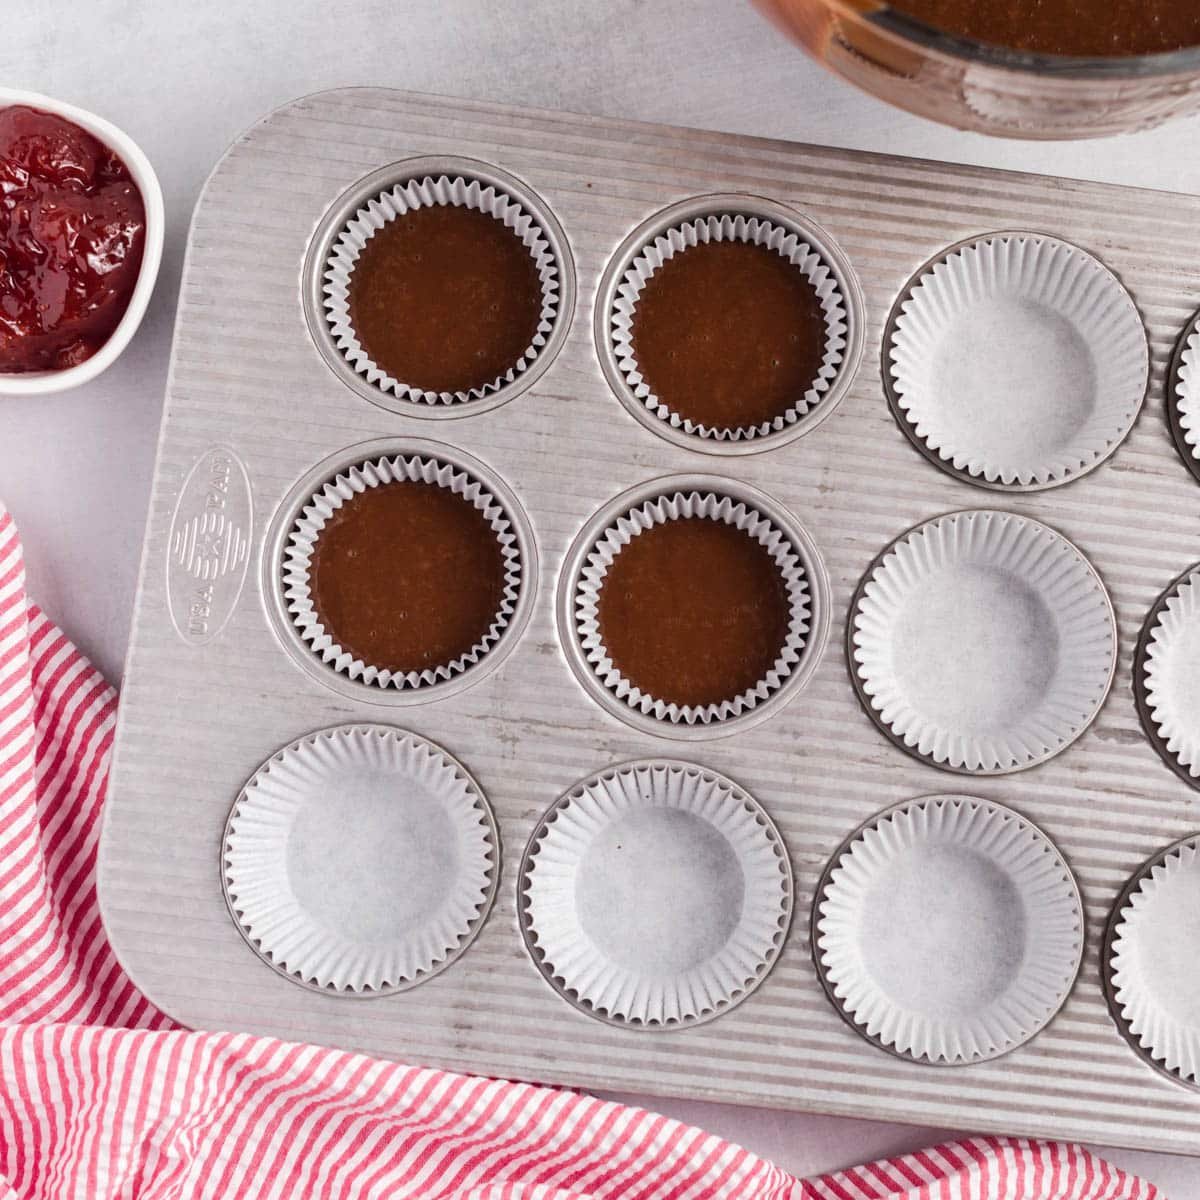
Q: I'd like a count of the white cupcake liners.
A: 12